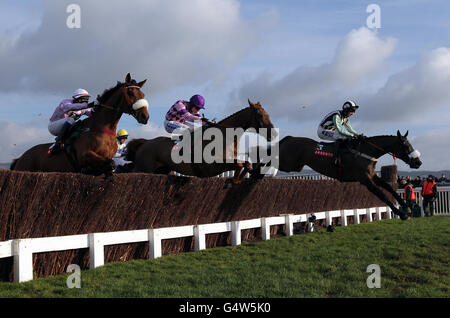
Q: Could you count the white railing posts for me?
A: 14